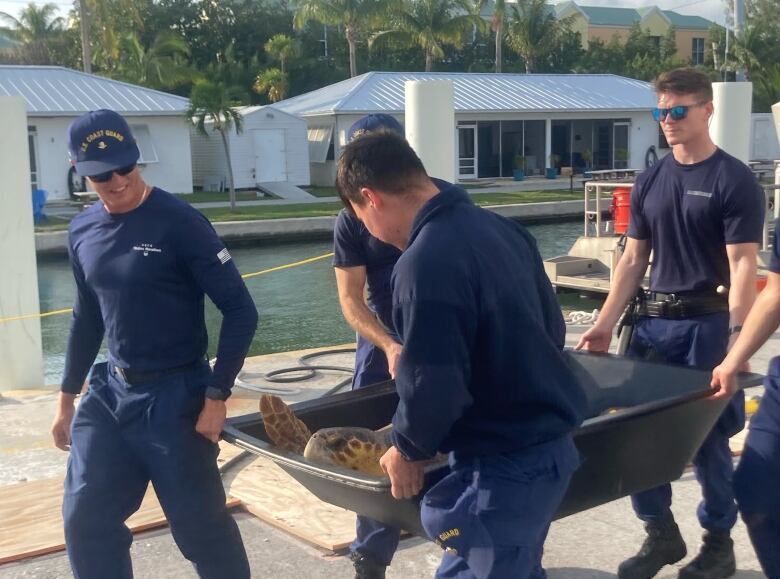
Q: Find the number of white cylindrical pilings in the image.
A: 3